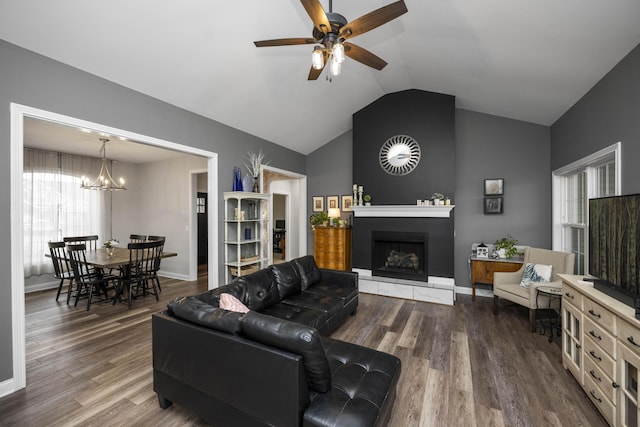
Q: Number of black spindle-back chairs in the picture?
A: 6